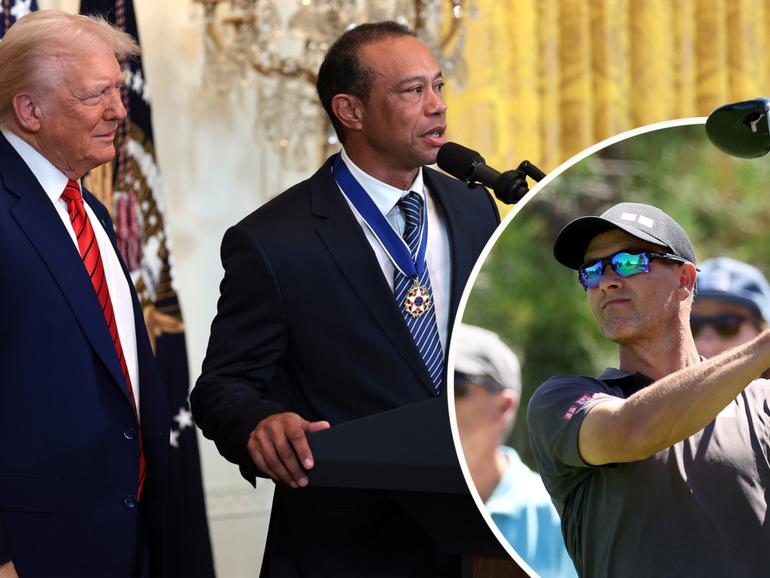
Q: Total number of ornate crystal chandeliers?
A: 1